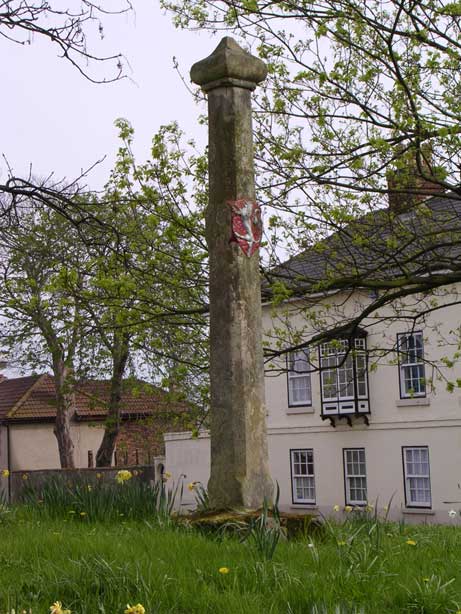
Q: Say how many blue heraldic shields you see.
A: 0